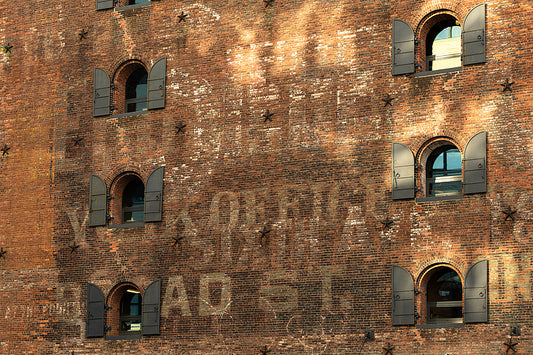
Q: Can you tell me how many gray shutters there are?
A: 13